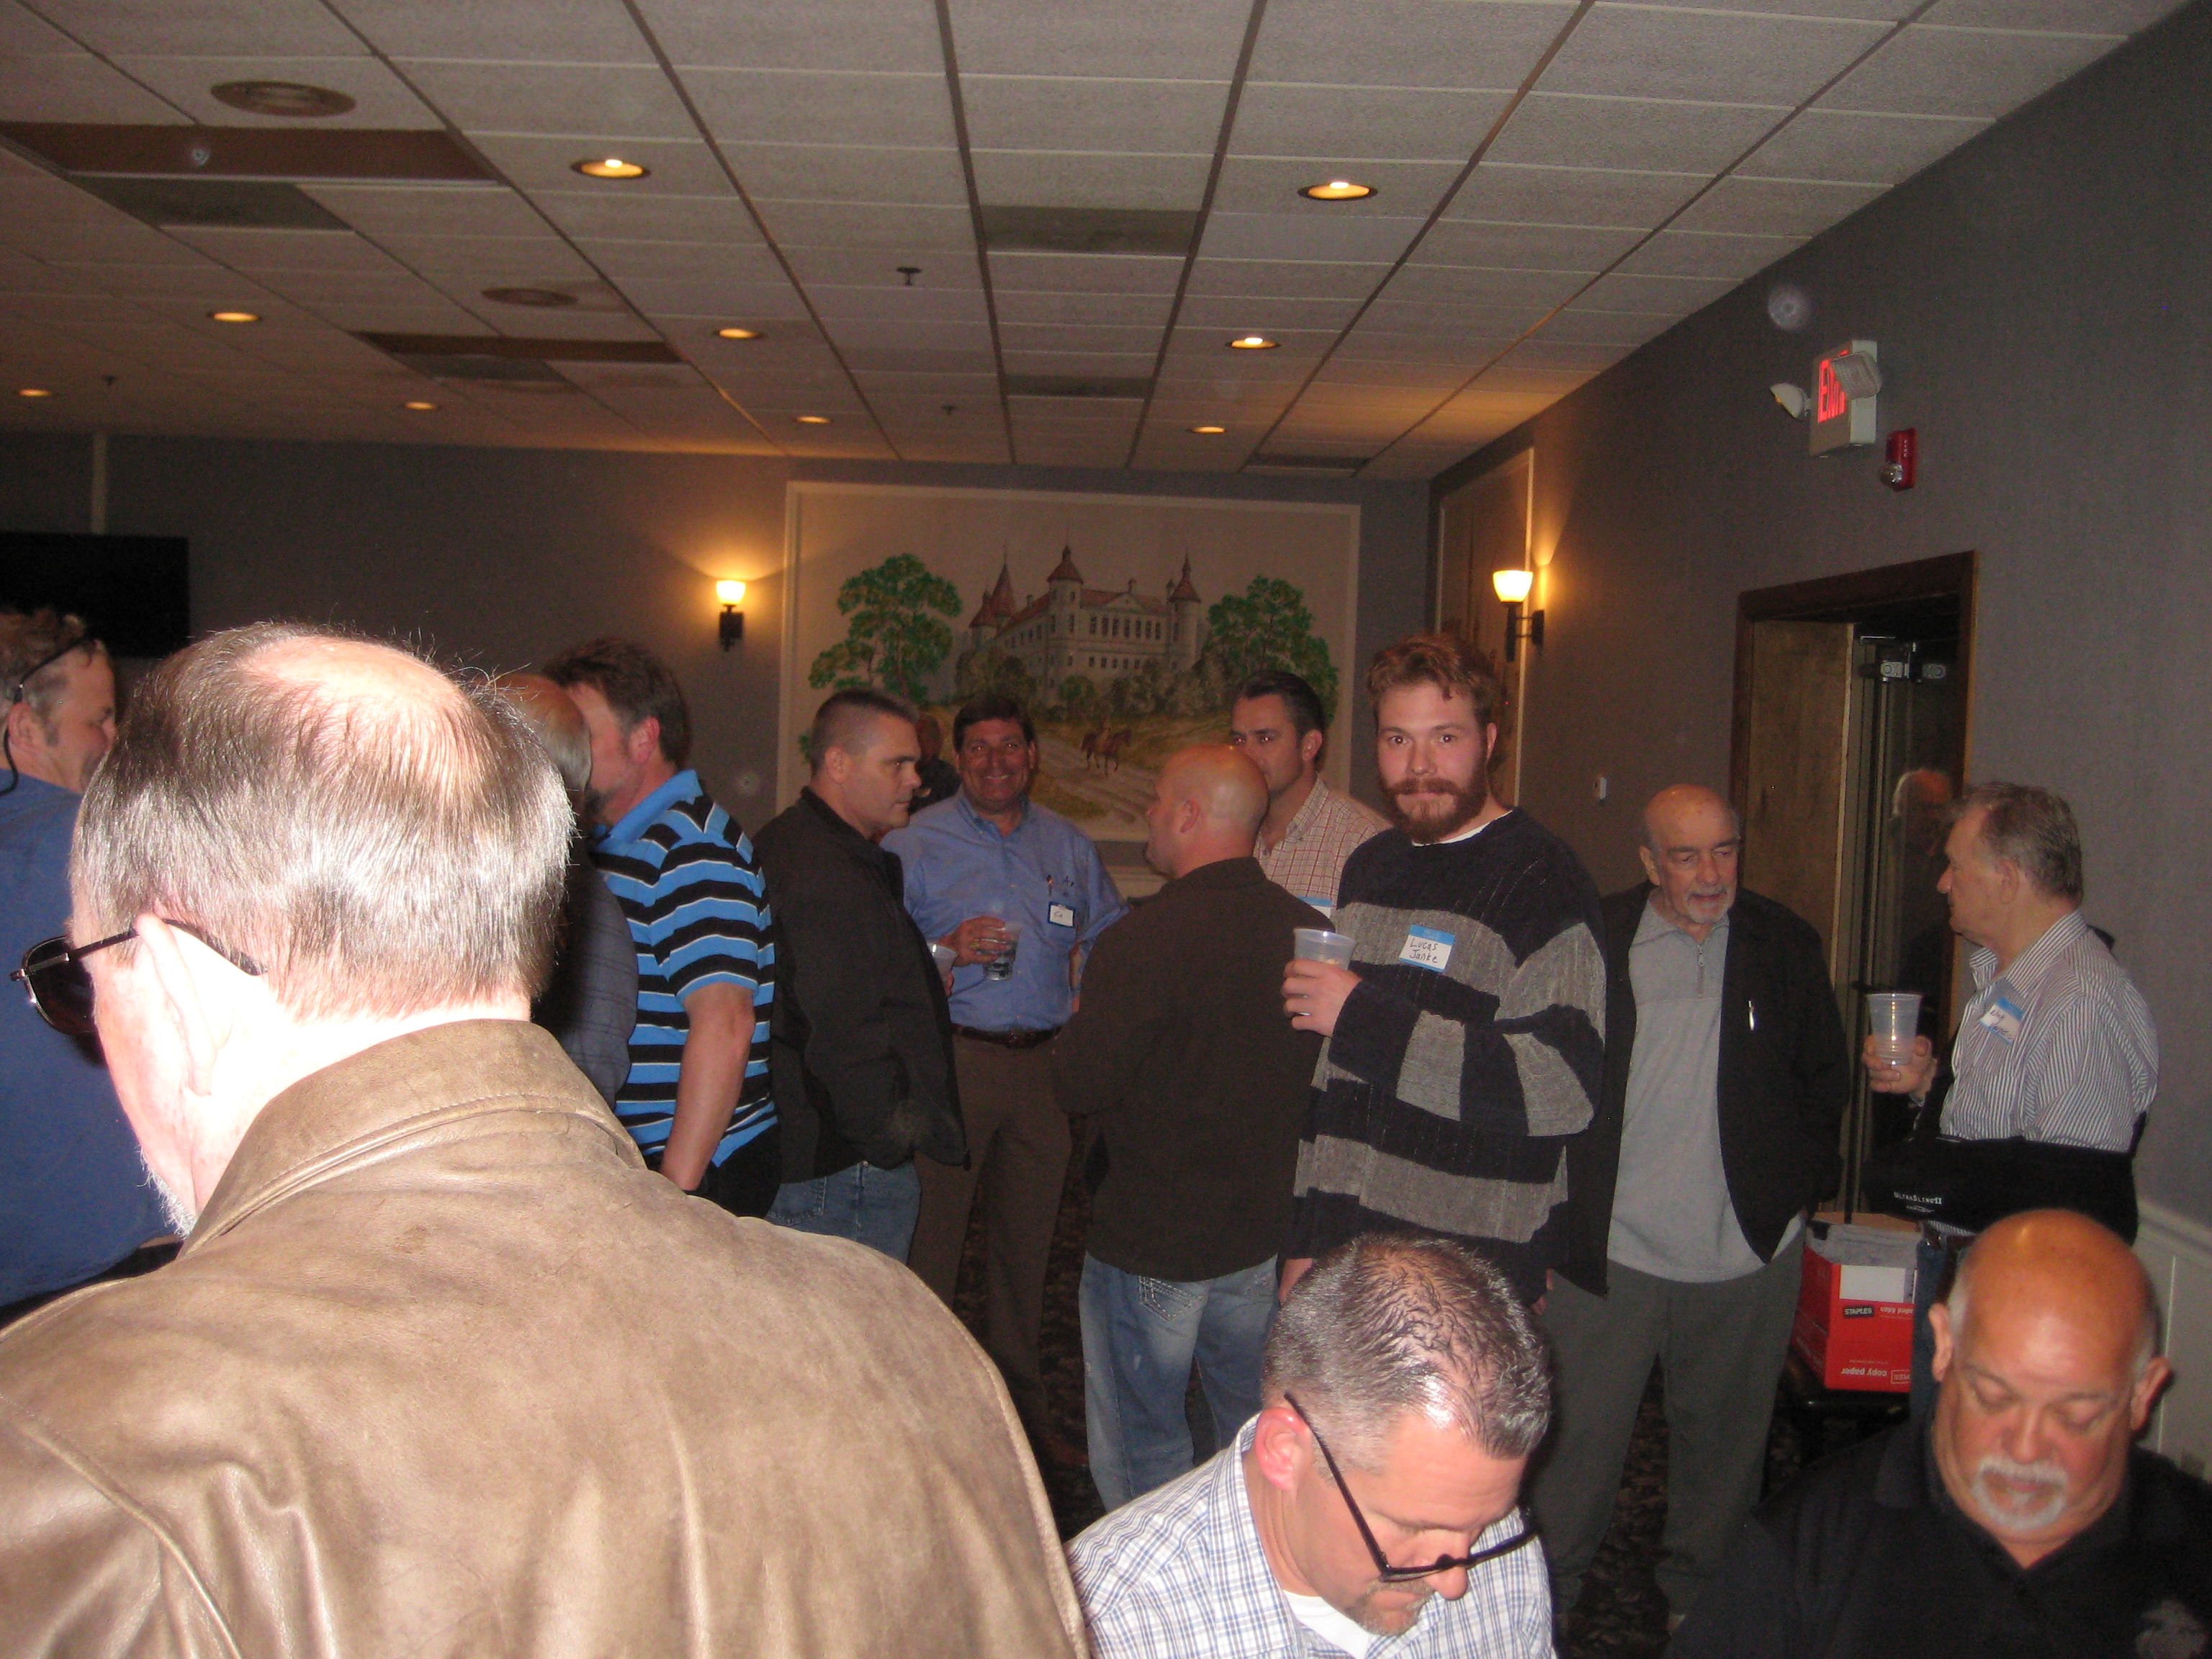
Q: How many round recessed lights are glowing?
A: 9